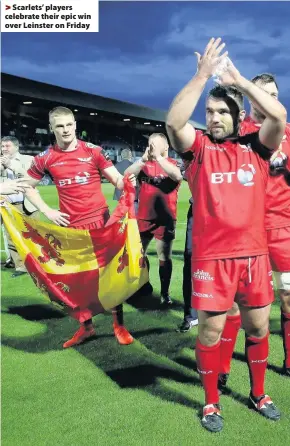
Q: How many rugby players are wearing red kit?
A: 4